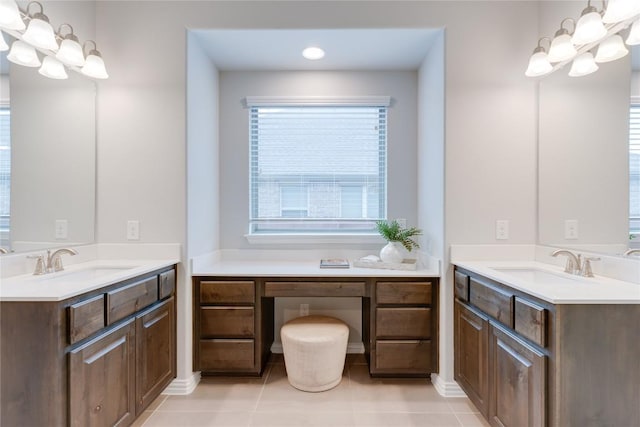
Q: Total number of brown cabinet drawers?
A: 13